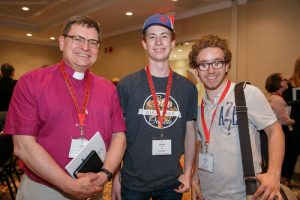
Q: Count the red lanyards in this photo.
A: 3